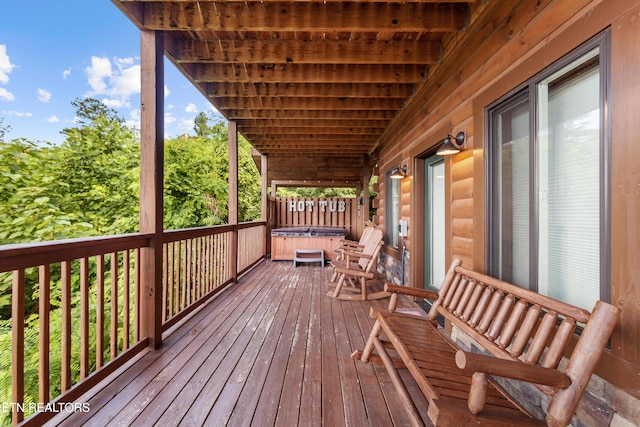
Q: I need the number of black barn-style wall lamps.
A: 2